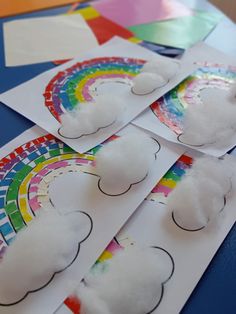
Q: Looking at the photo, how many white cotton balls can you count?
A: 7